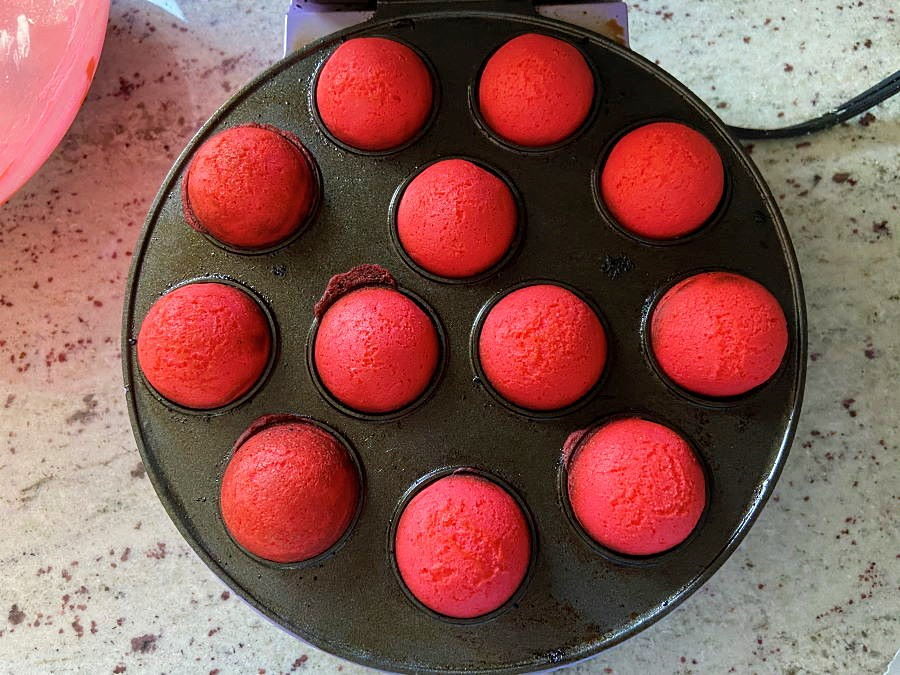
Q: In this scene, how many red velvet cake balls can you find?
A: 12